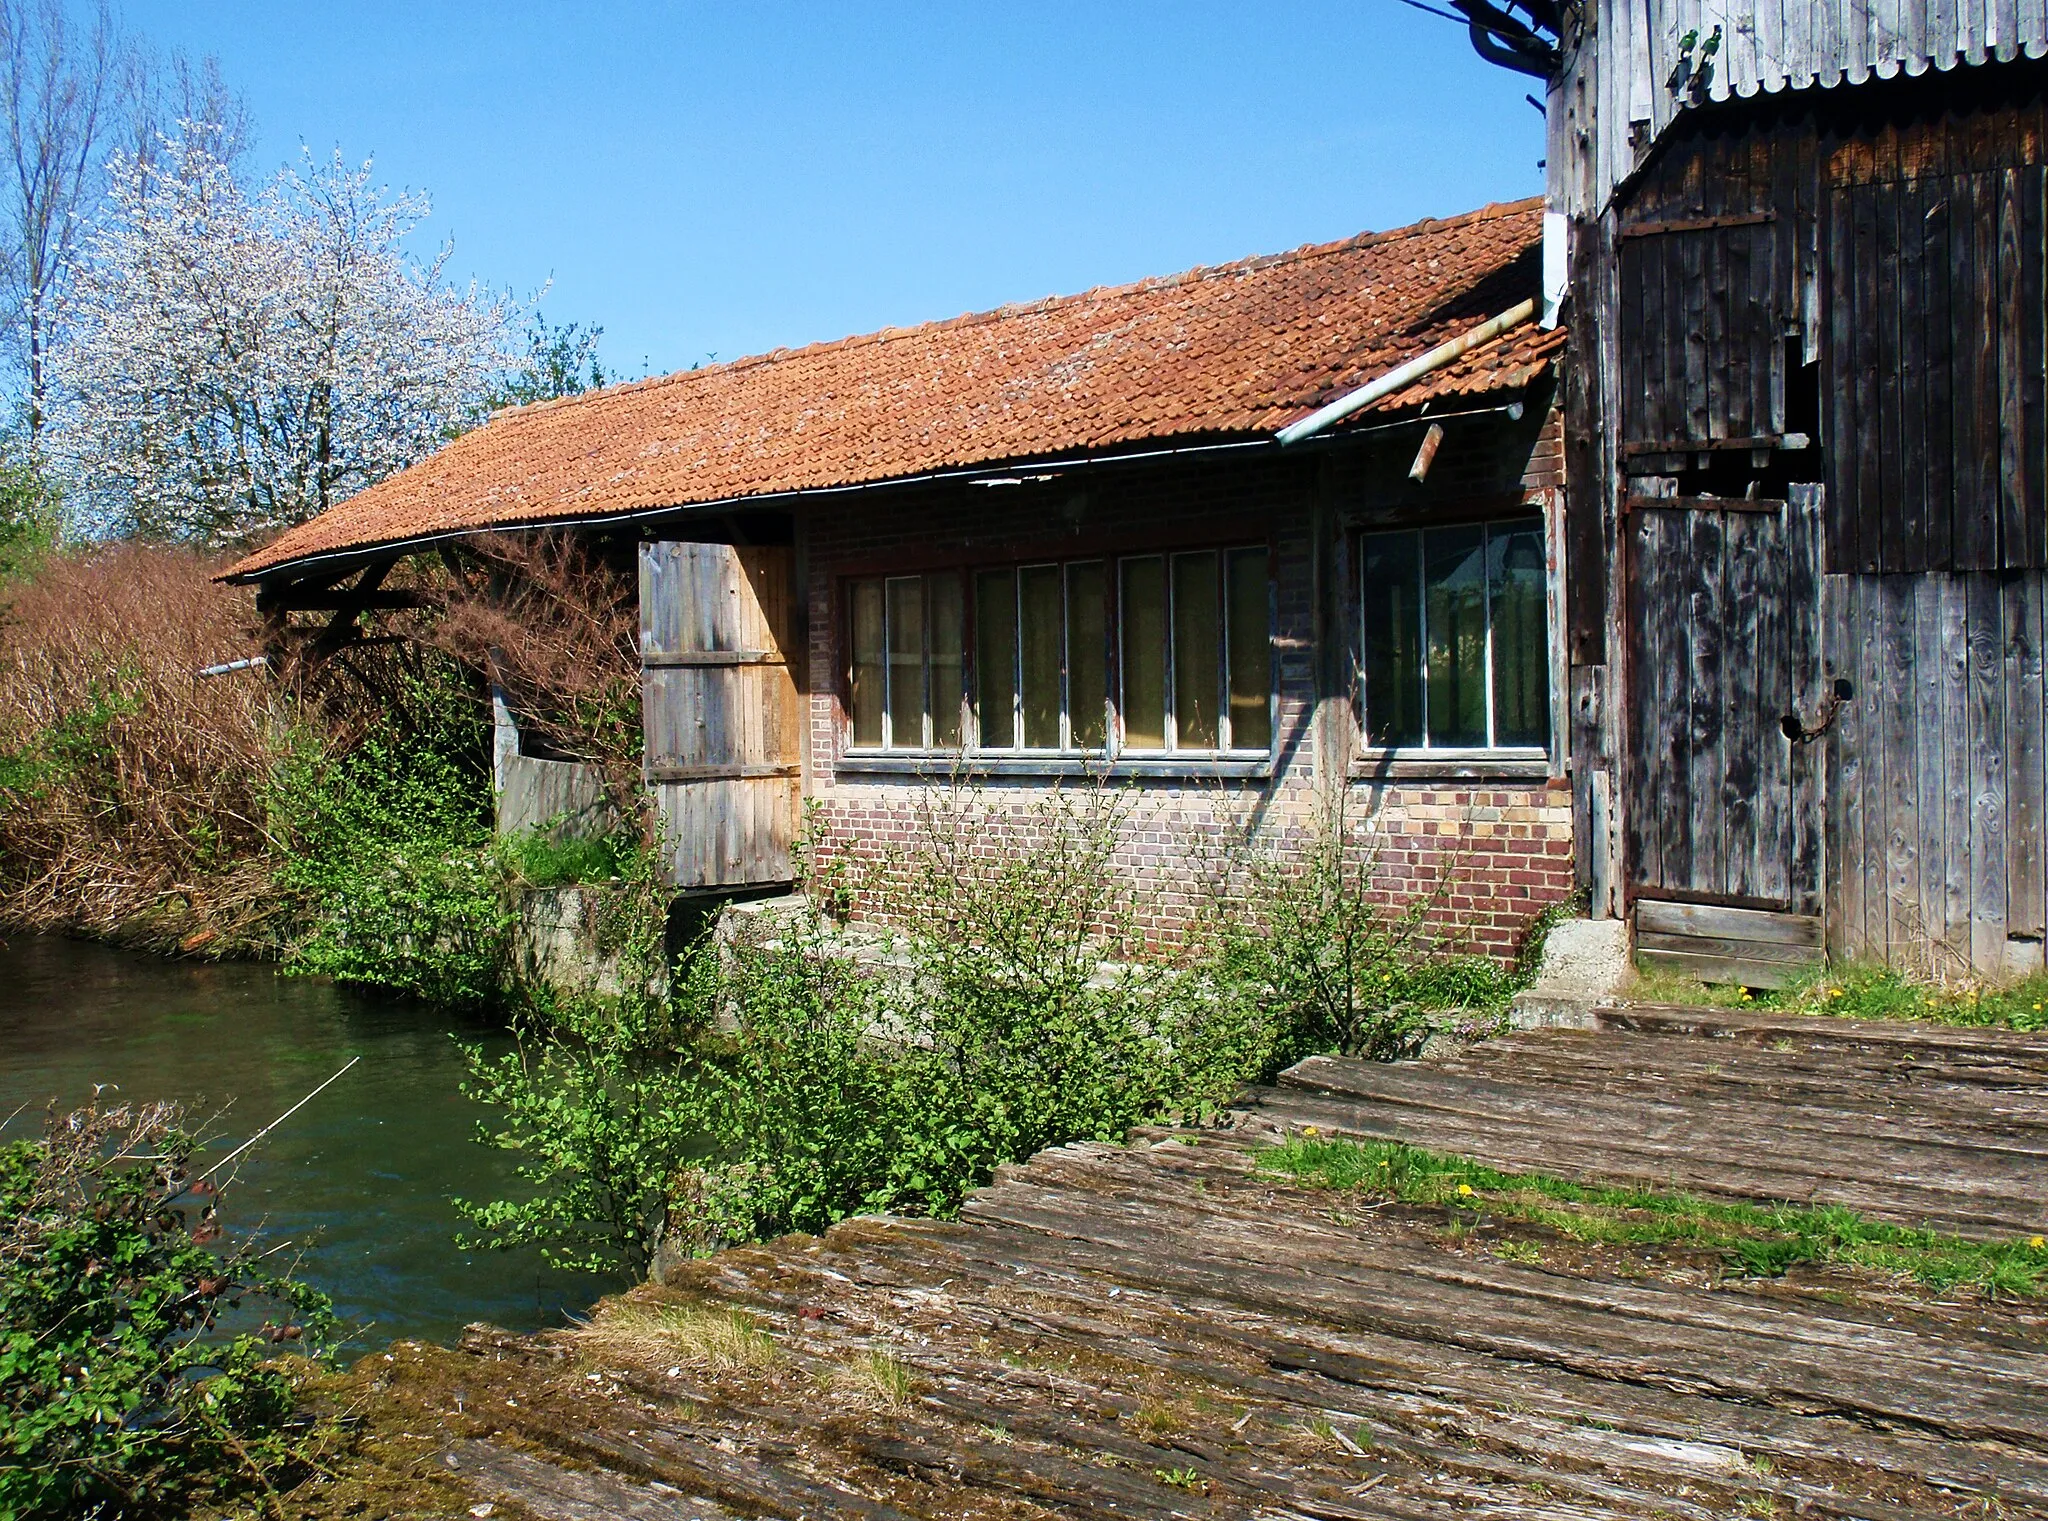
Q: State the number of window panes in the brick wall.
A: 12